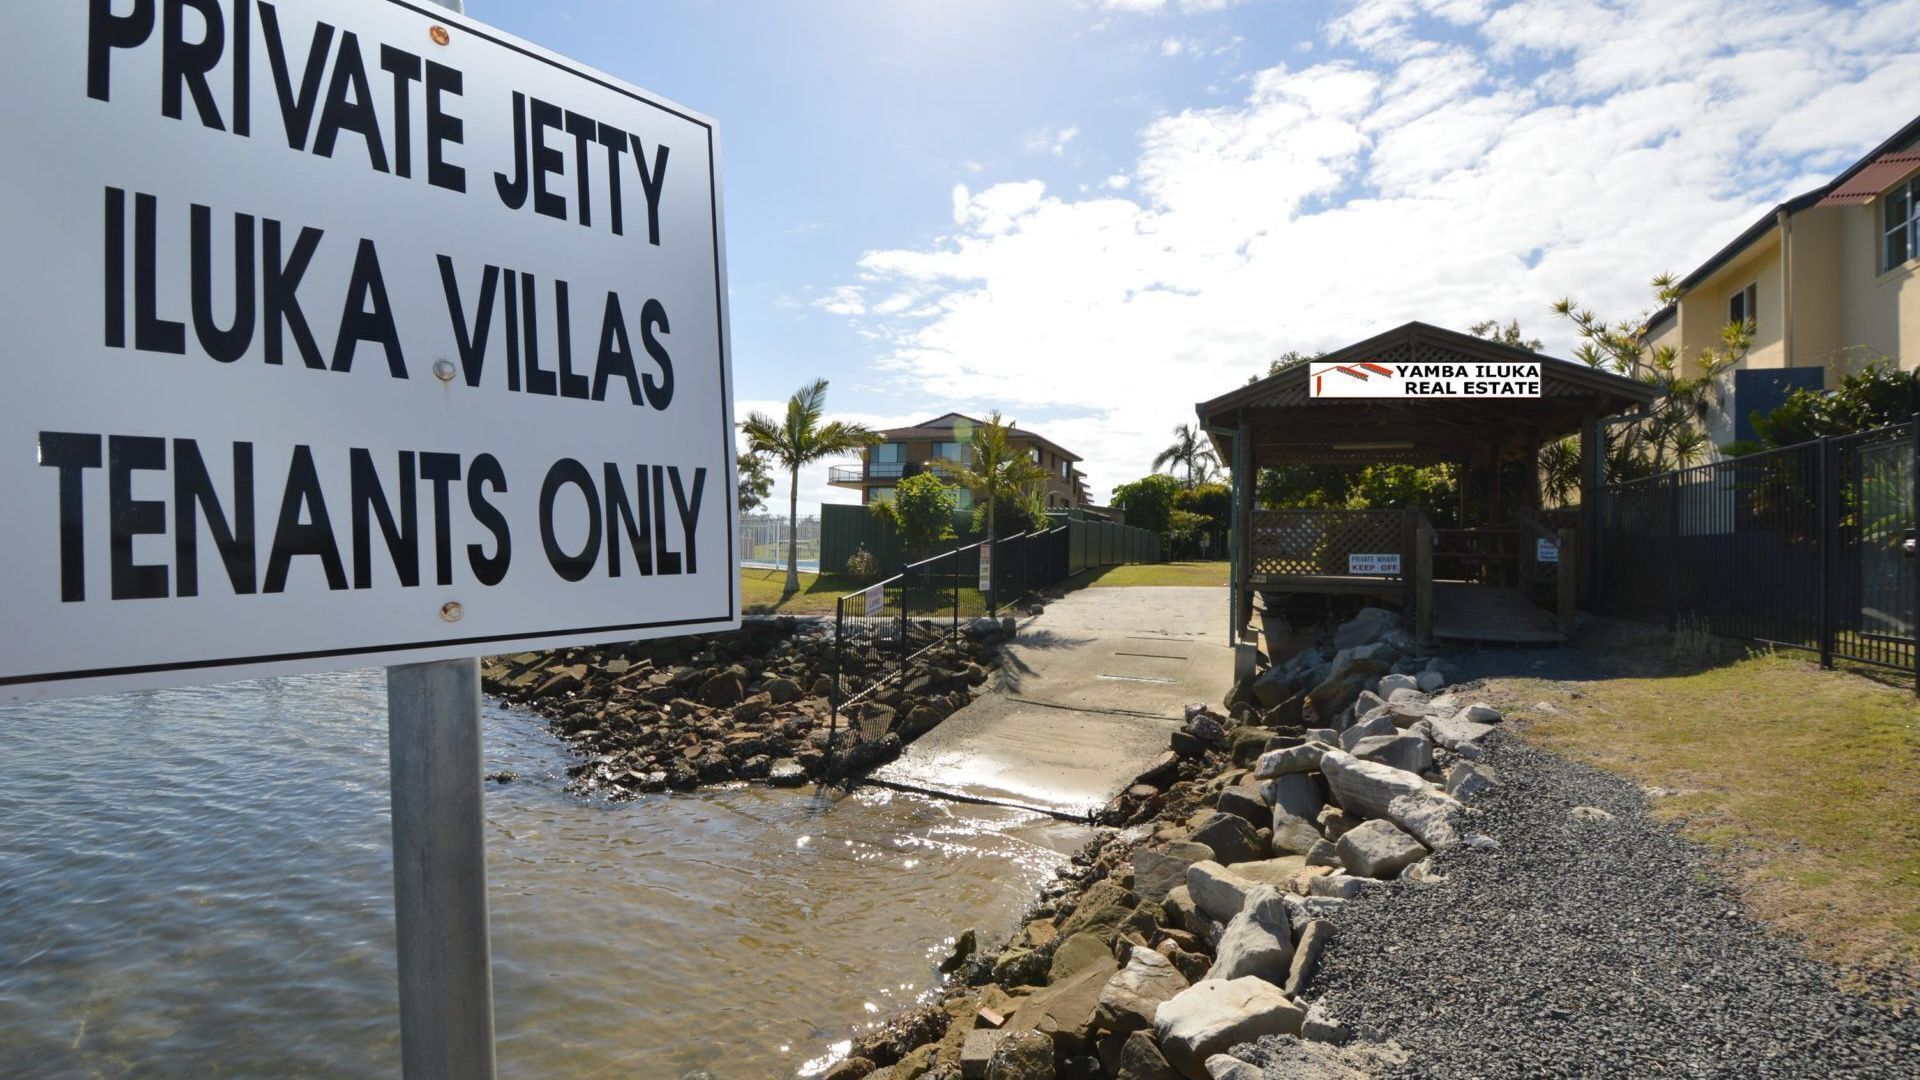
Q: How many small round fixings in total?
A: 3